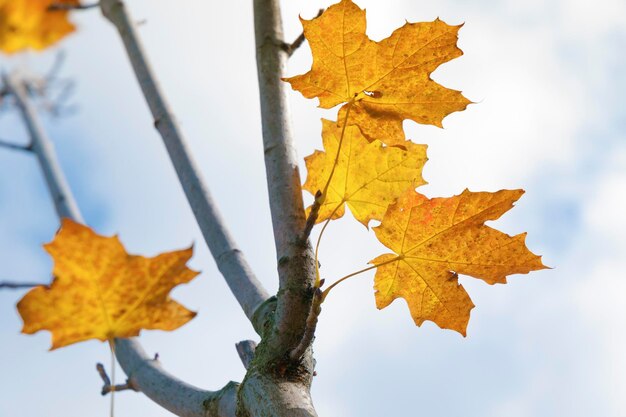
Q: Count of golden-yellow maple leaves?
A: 5